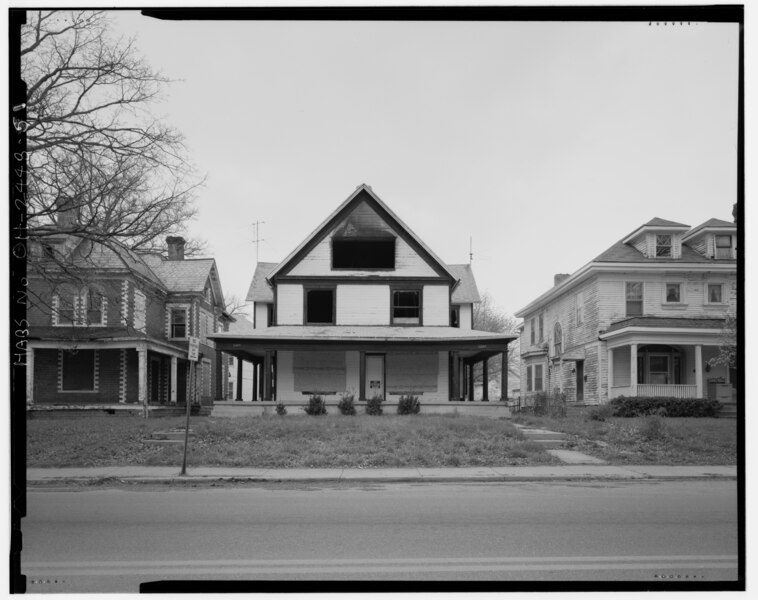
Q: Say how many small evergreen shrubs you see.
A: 5